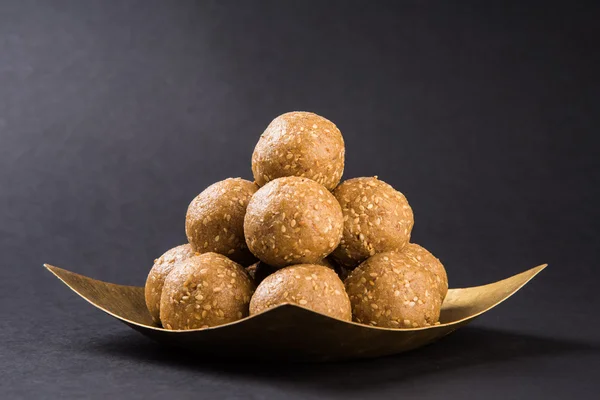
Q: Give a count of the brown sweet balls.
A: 9